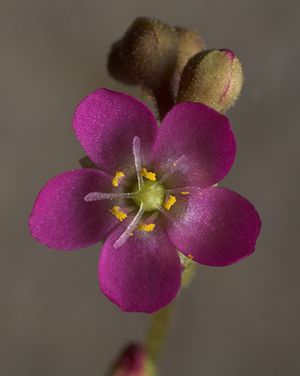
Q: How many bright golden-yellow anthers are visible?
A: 5